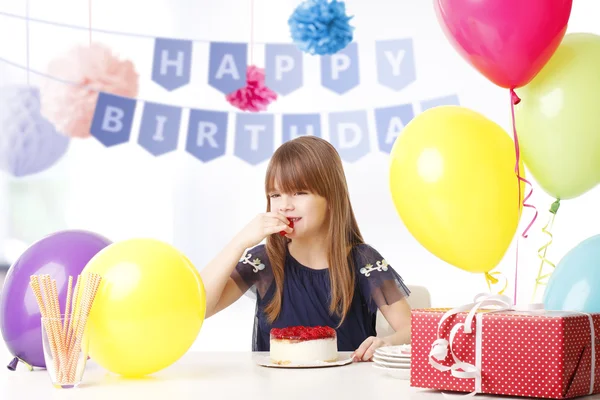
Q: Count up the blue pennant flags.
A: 13